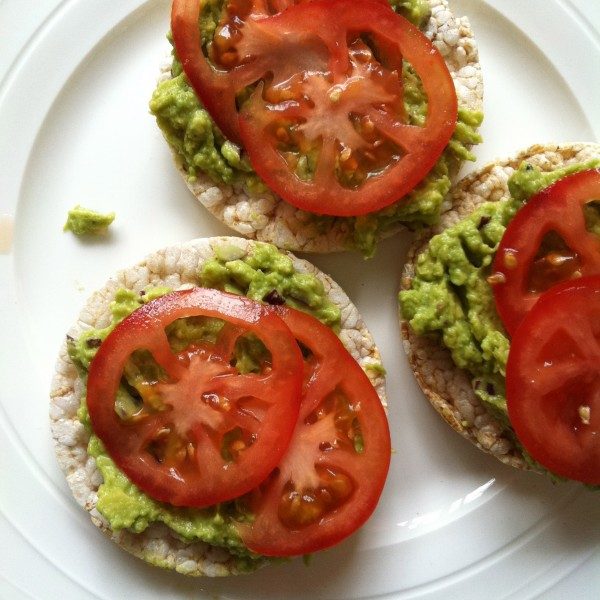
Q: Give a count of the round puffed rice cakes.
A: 3